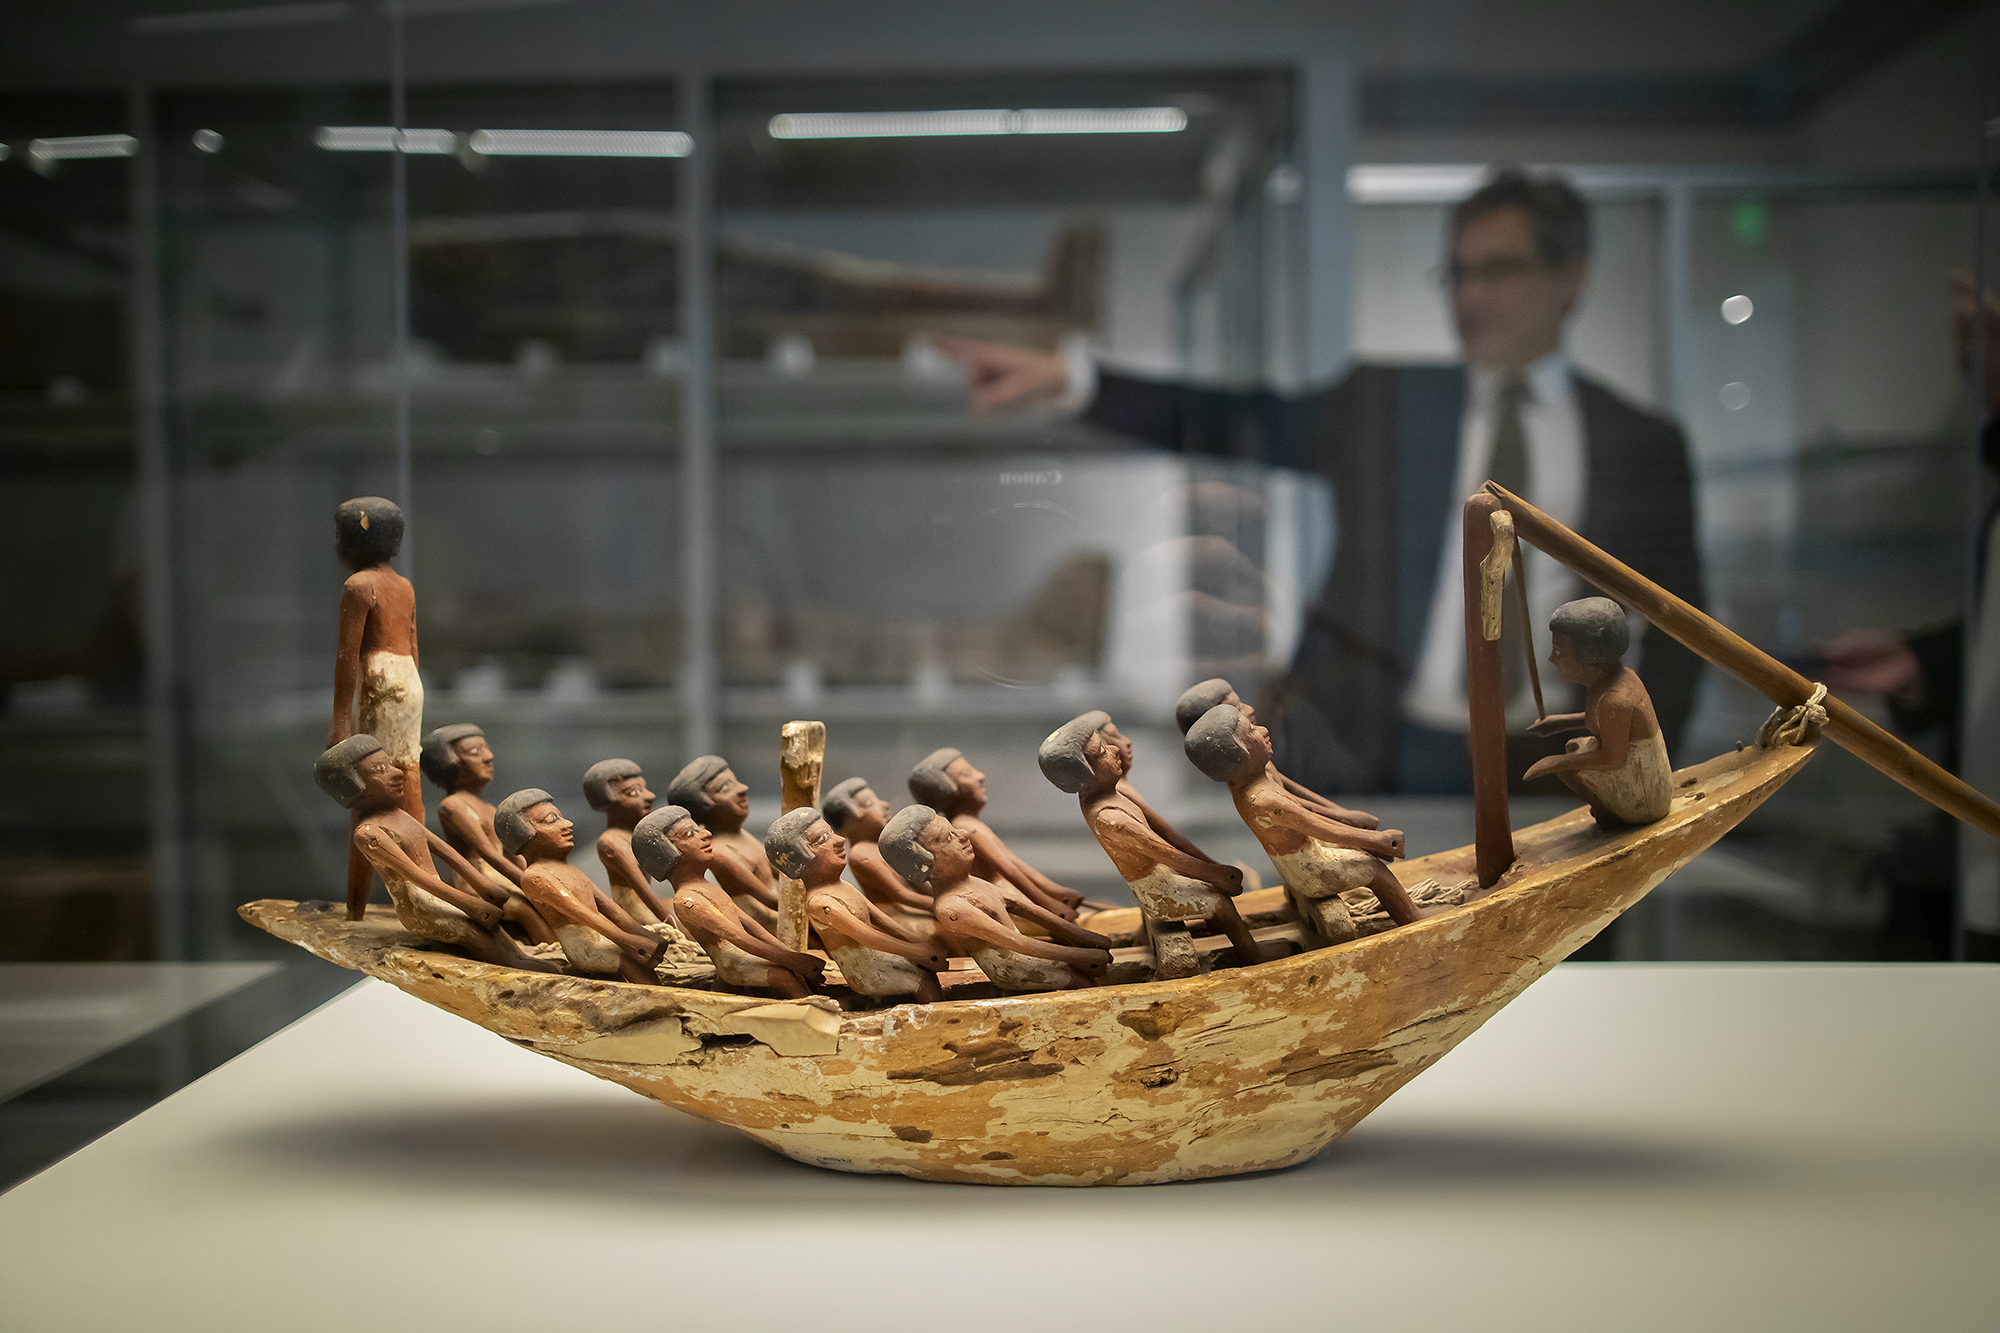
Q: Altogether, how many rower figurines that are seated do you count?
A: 14